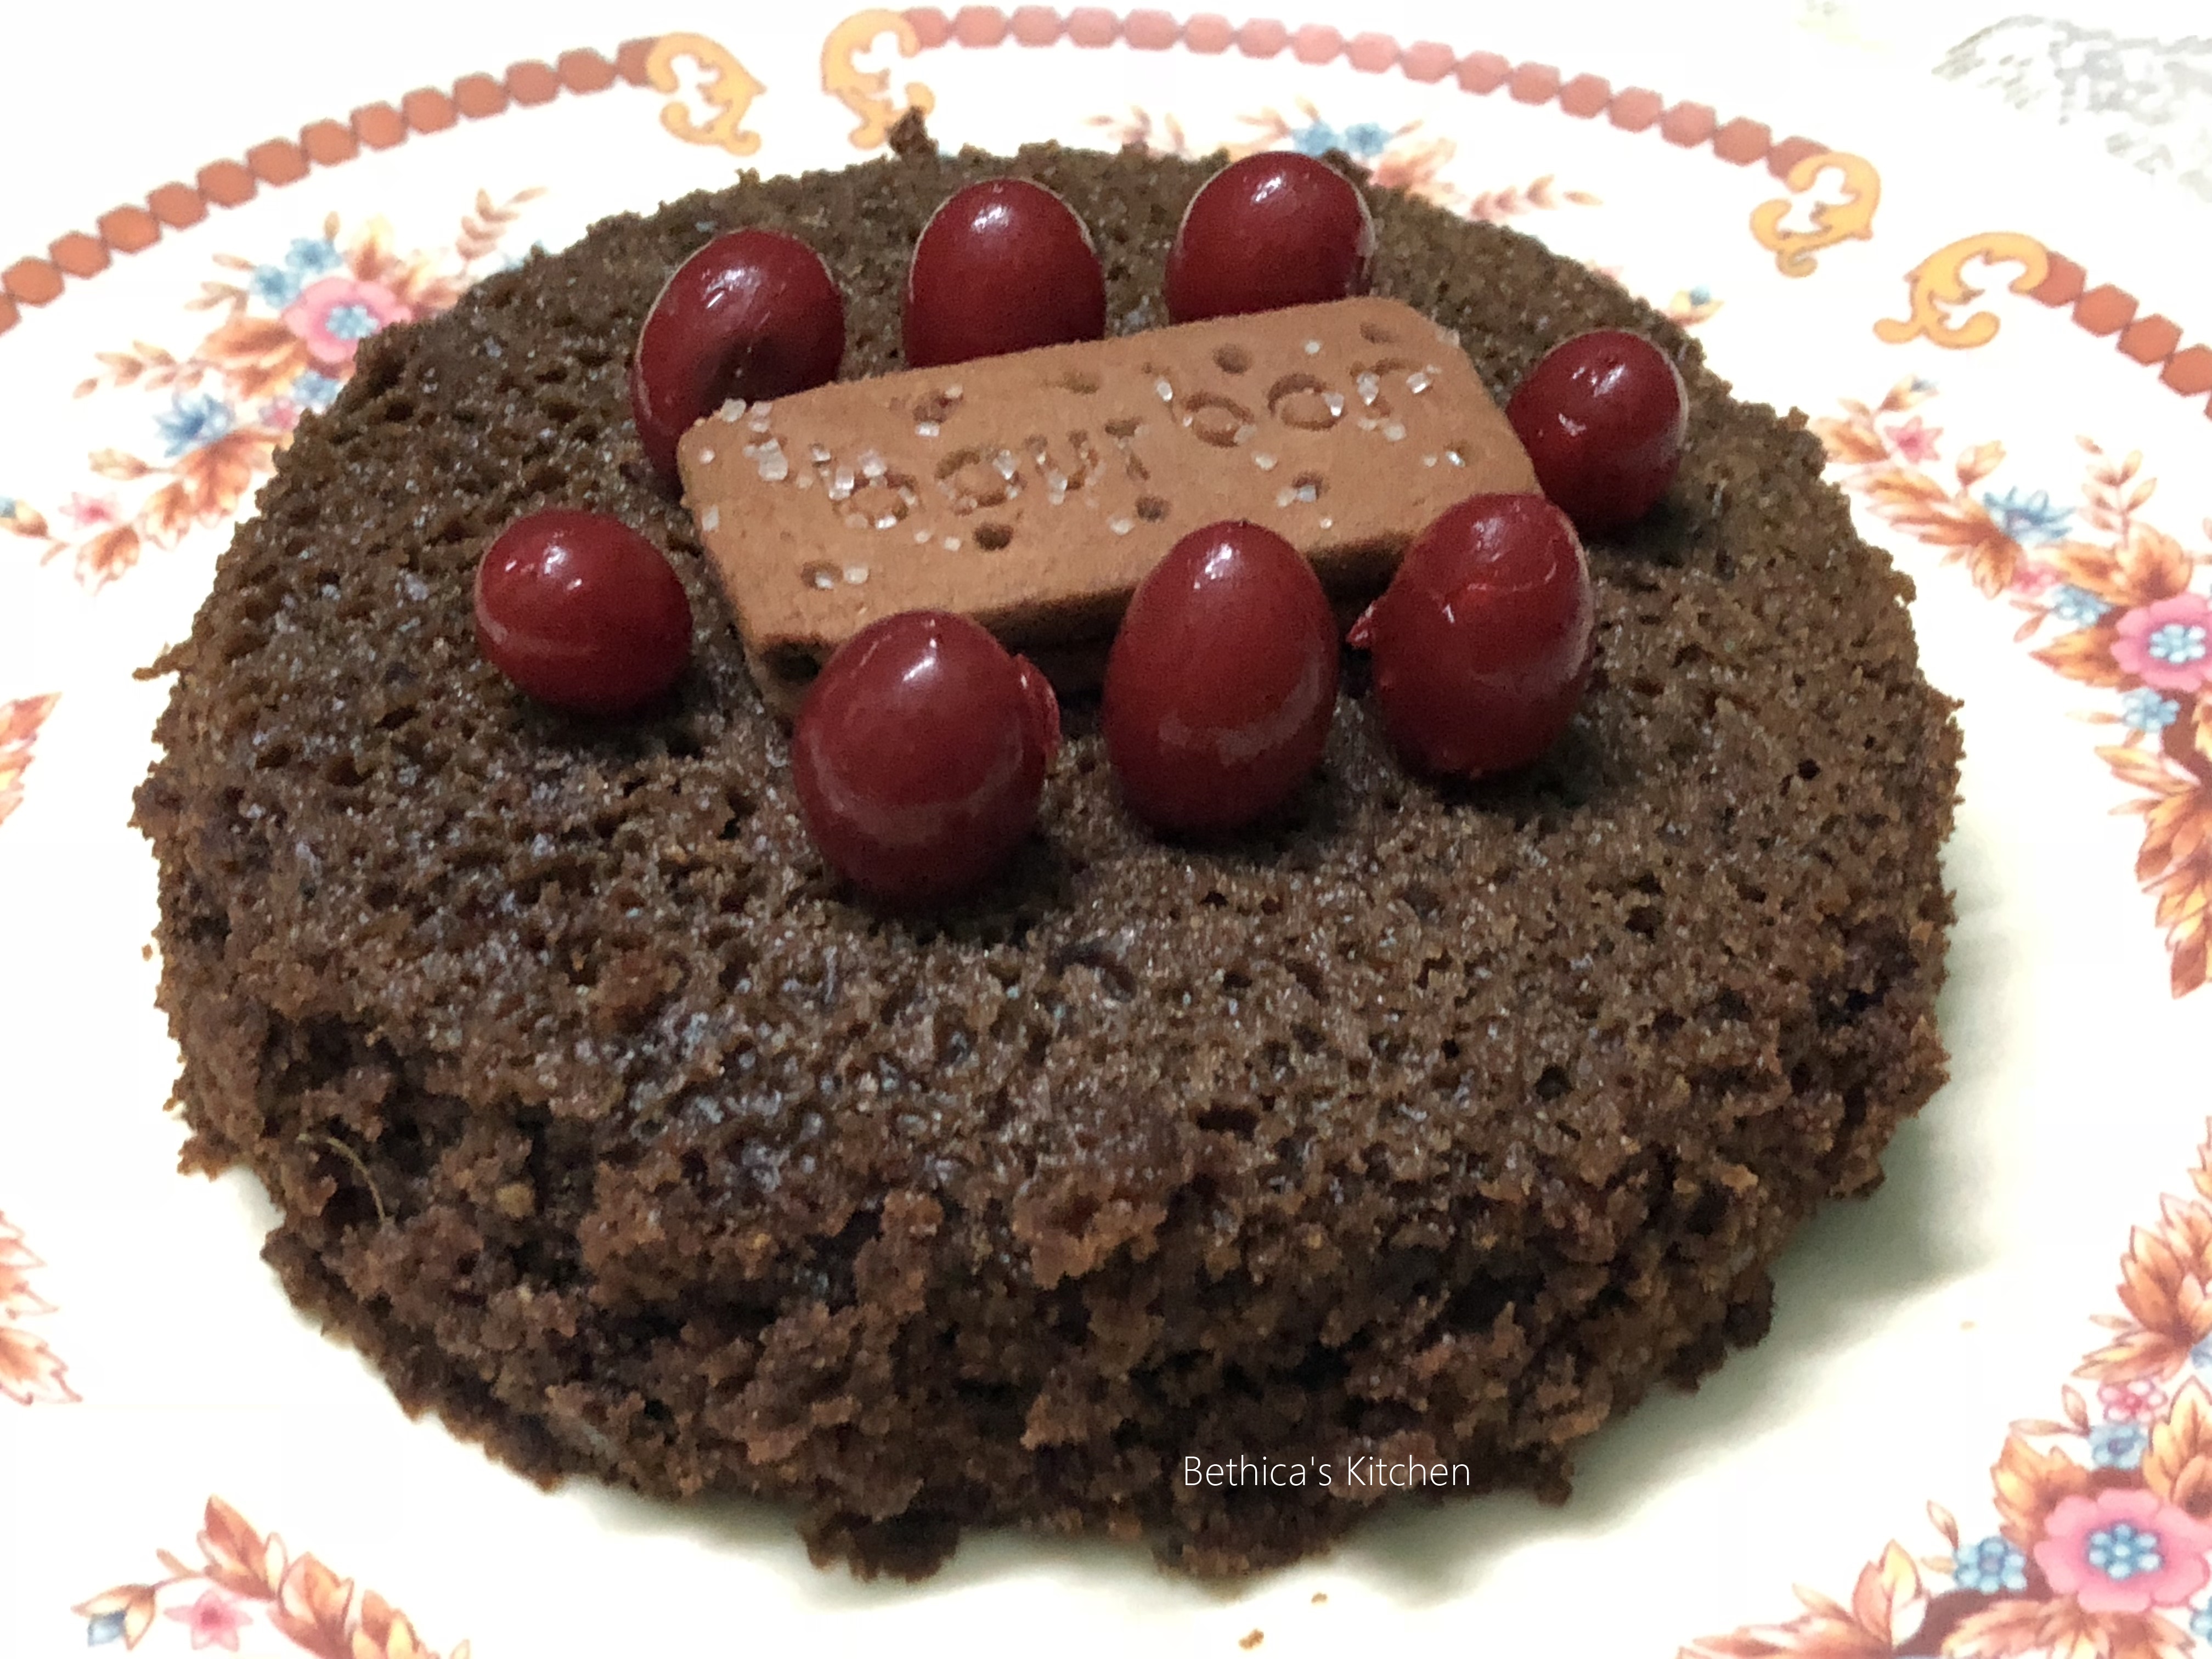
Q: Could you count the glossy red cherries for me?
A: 8